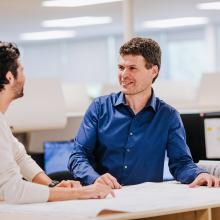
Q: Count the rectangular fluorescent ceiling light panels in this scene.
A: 5